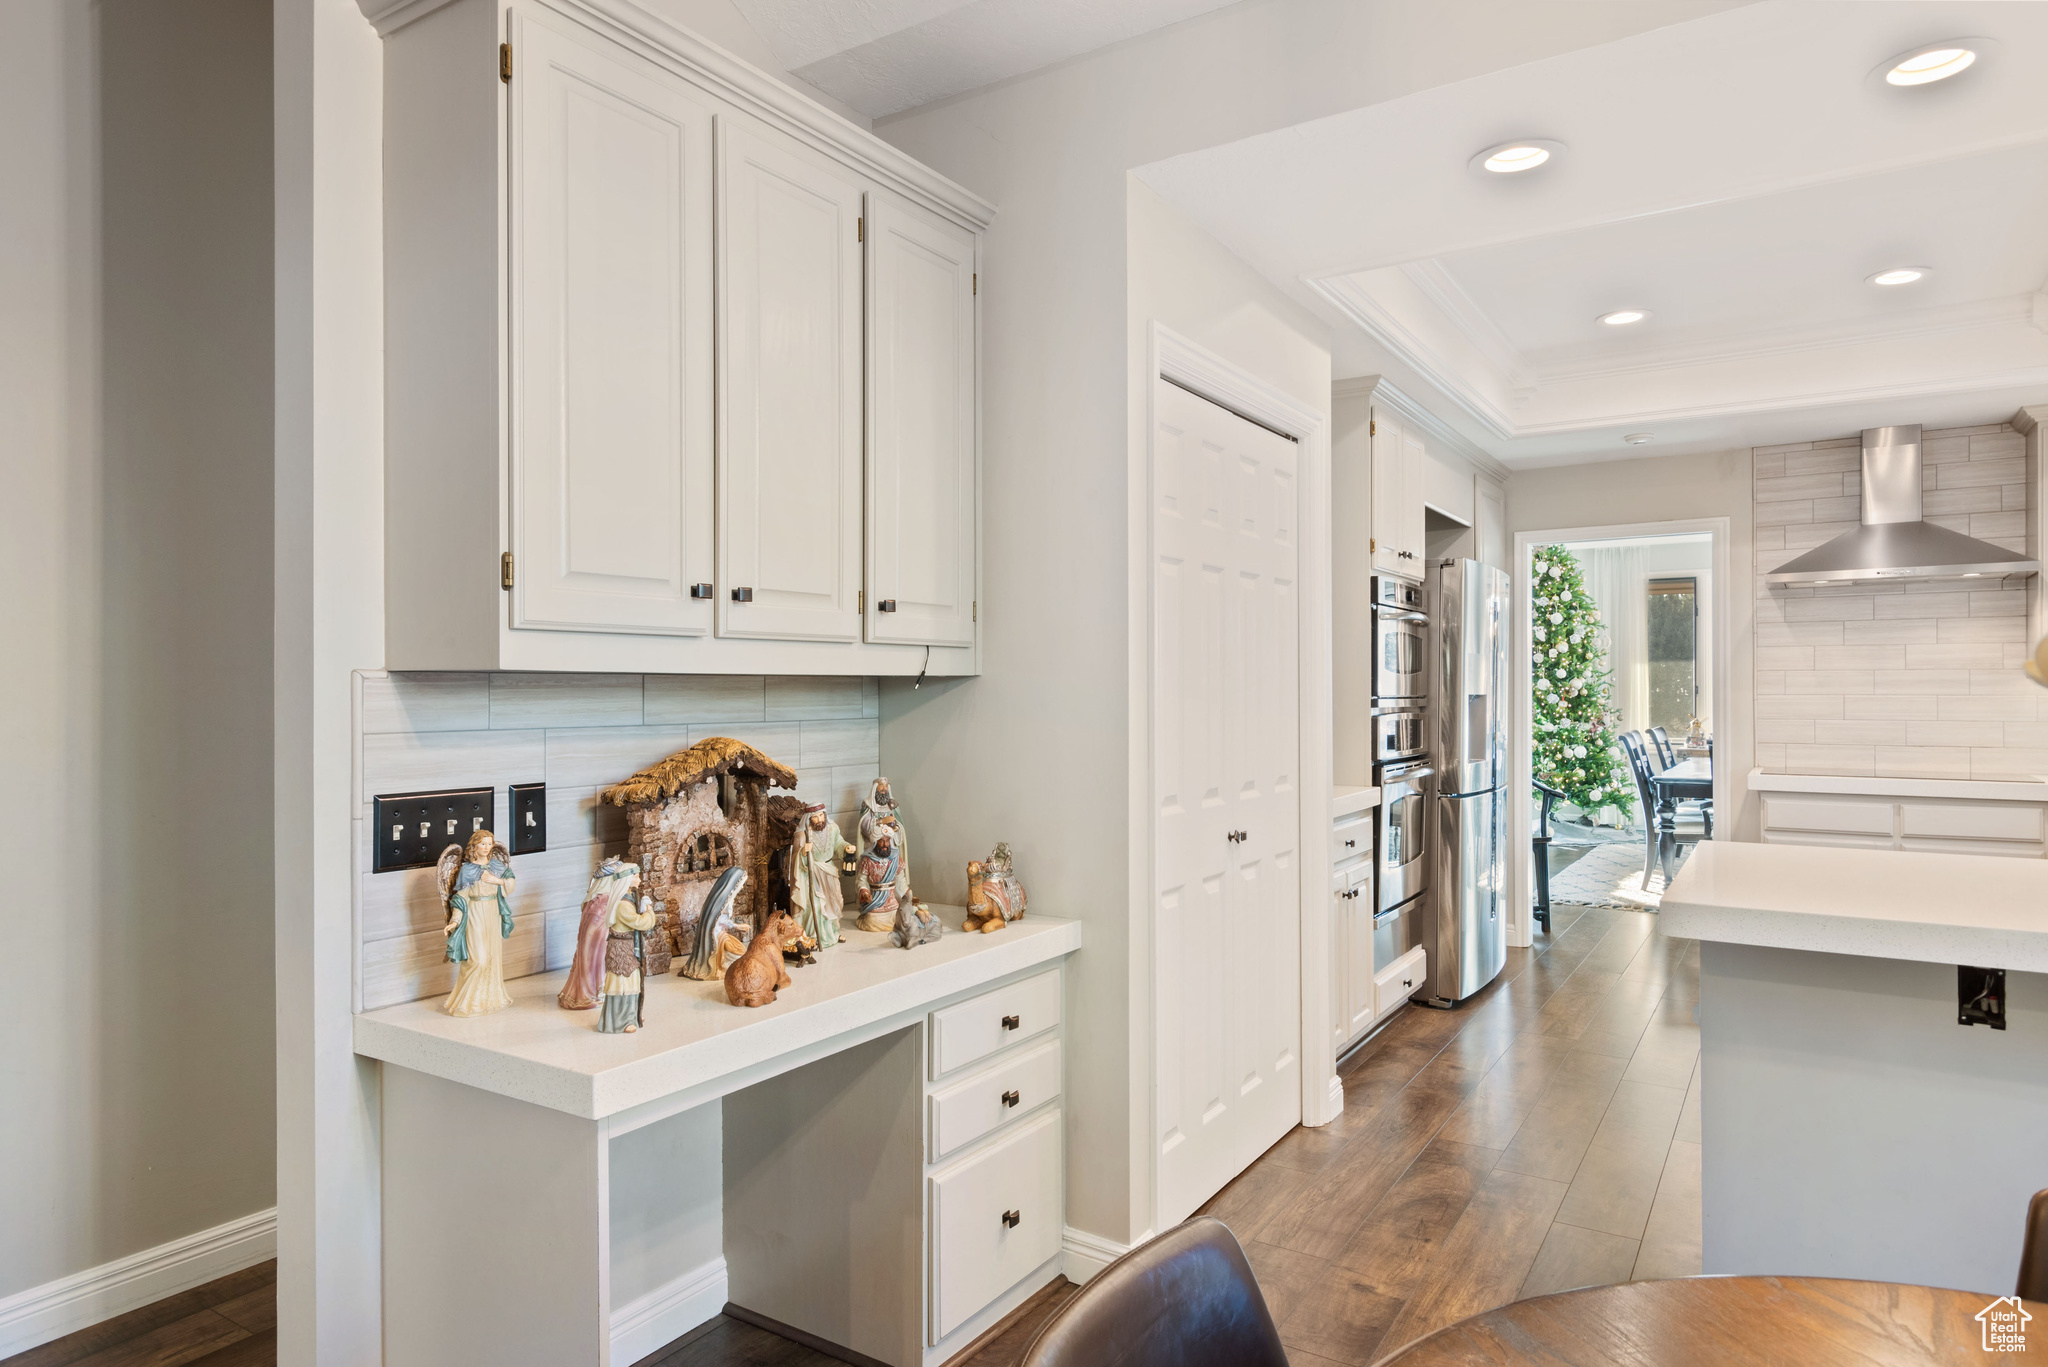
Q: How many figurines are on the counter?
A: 11